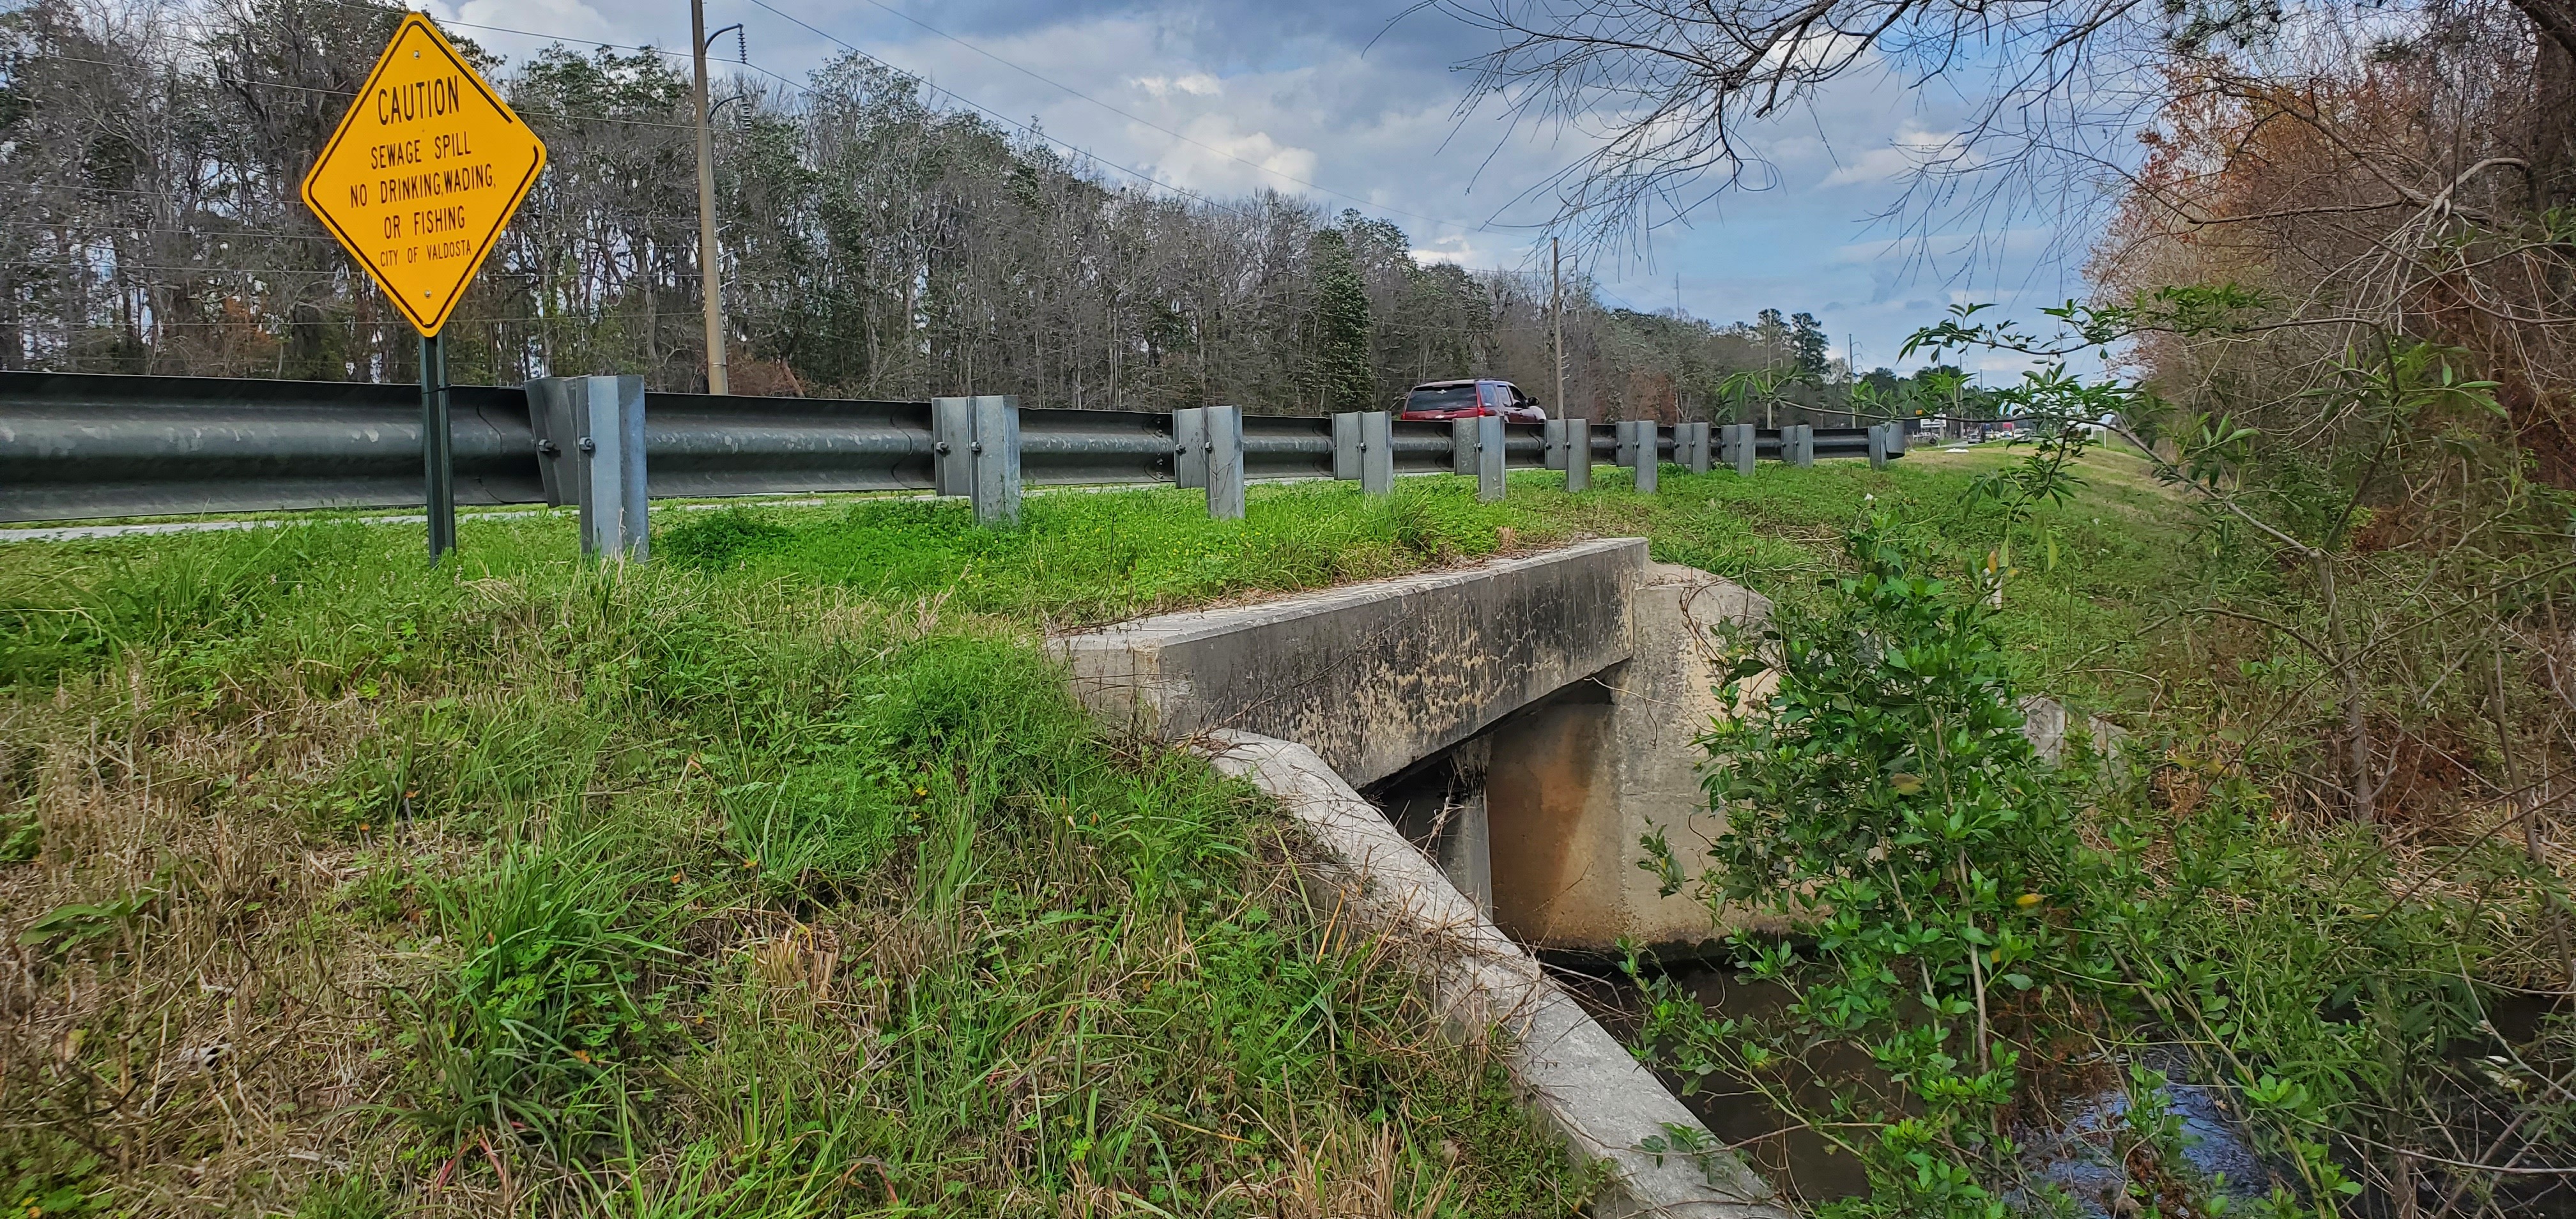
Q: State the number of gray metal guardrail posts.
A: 11